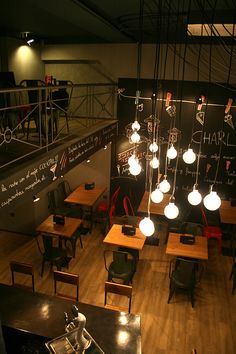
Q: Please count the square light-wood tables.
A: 6